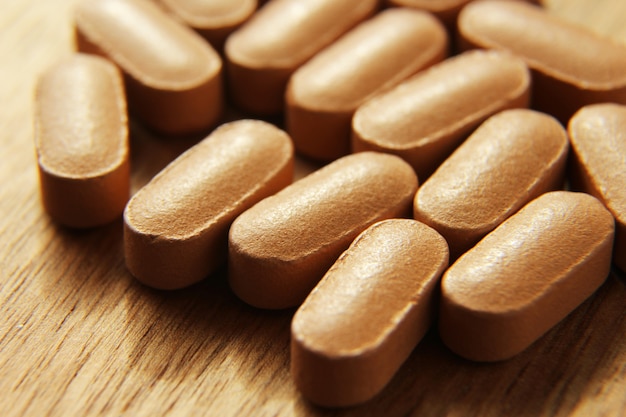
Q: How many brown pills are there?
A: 14